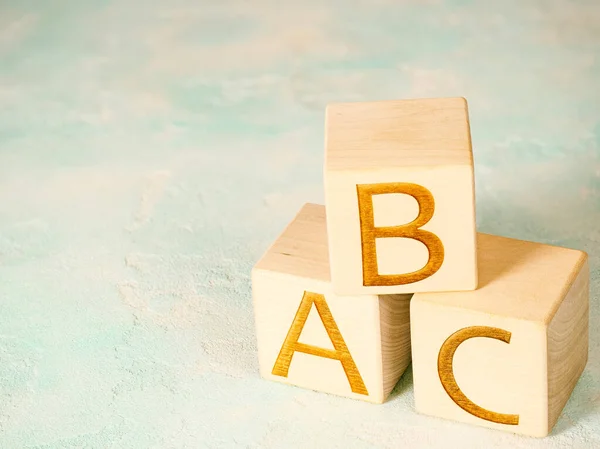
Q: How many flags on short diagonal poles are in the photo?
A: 0